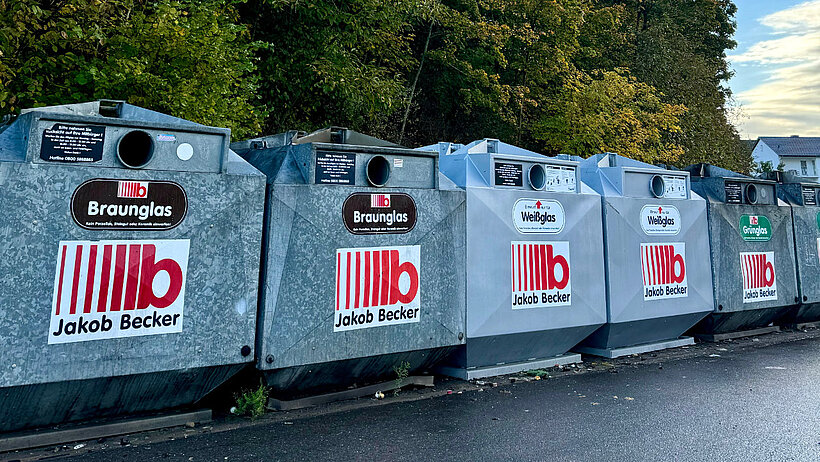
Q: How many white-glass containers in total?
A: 2